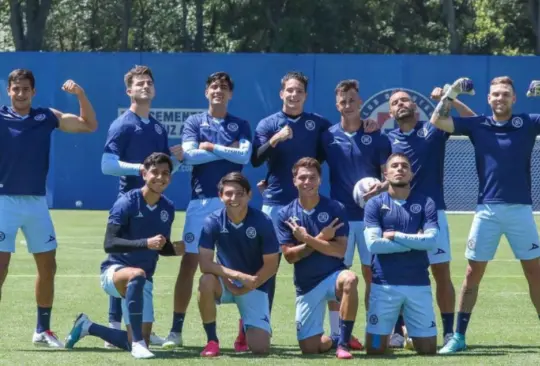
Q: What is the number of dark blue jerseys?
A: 11